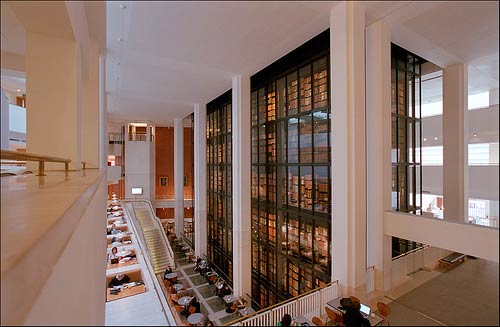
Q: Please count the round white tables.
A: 4